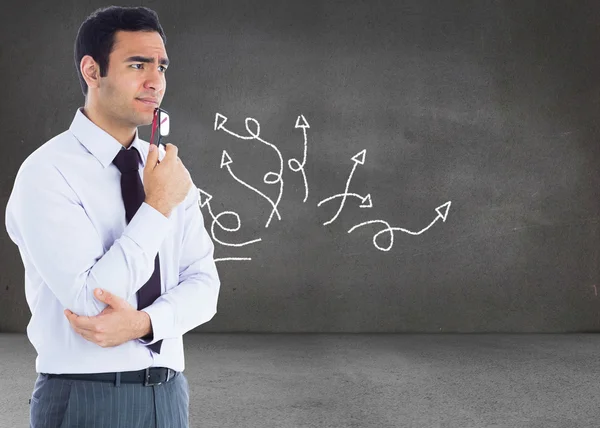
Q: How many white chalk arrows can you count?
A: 7